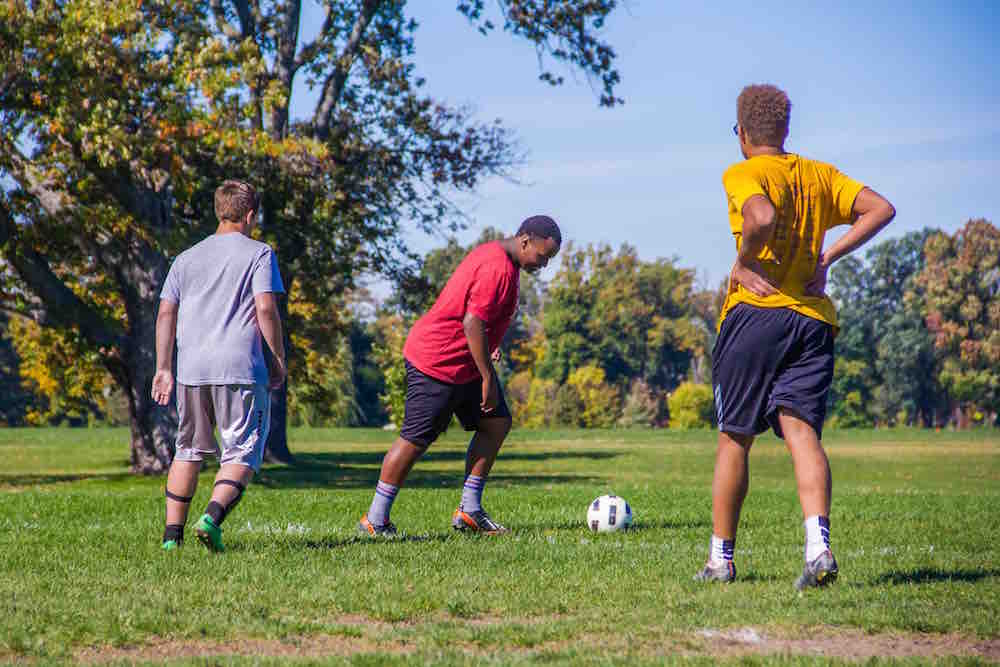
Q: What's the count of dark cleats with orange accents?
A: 2